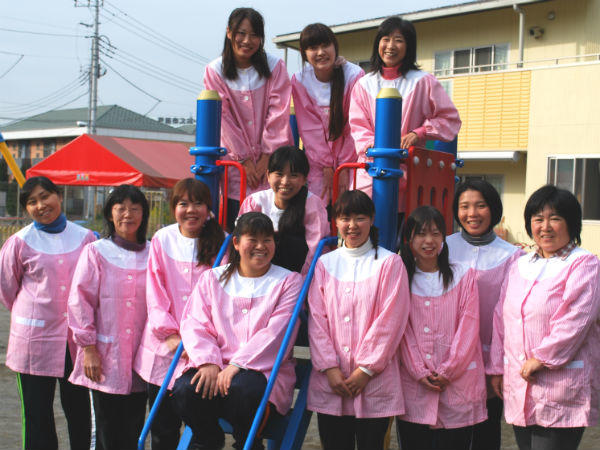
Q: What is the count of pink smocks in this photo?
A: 12